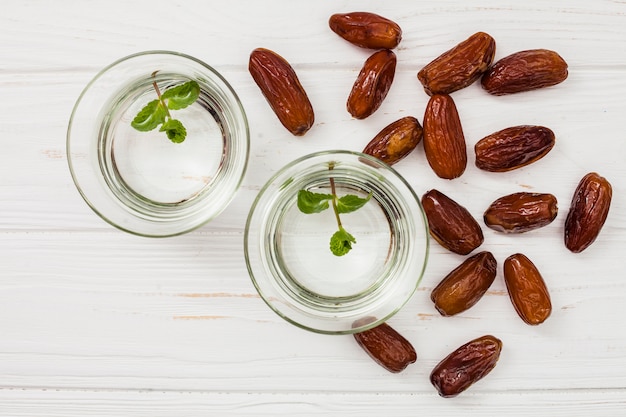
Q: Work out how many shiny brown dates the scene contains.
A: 15